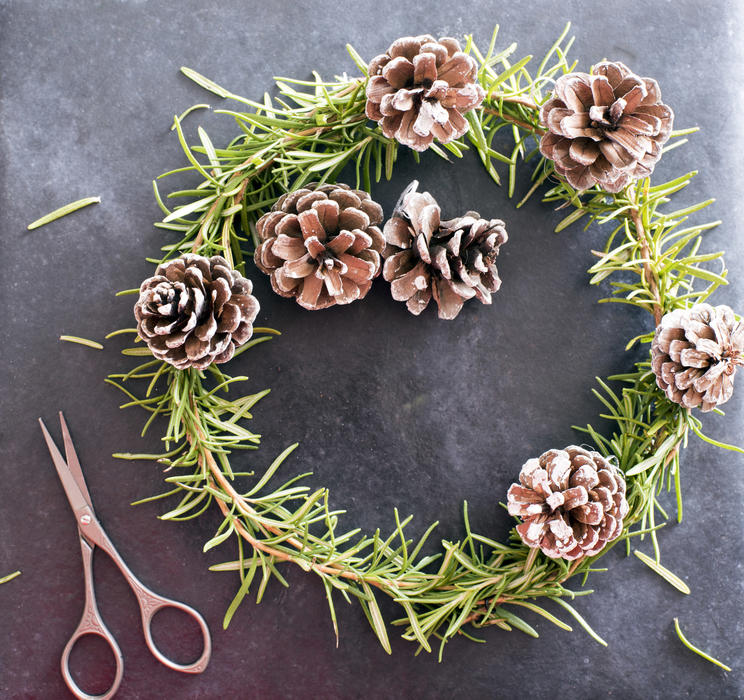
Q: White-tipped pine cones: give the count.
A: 7